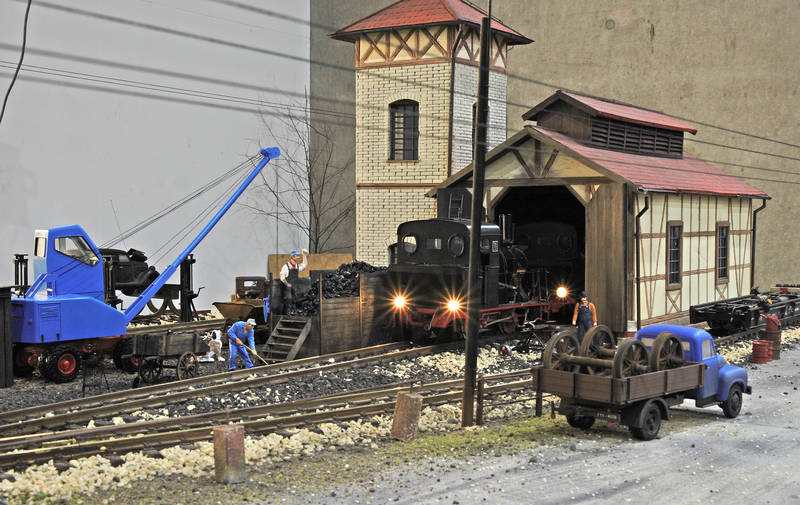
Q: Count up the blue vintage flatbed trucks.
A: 1